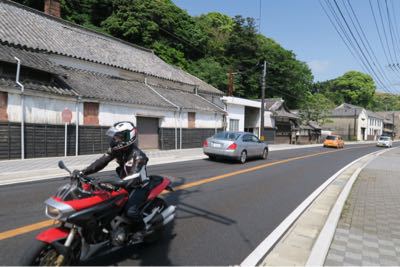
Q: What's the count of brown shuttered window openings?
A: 3